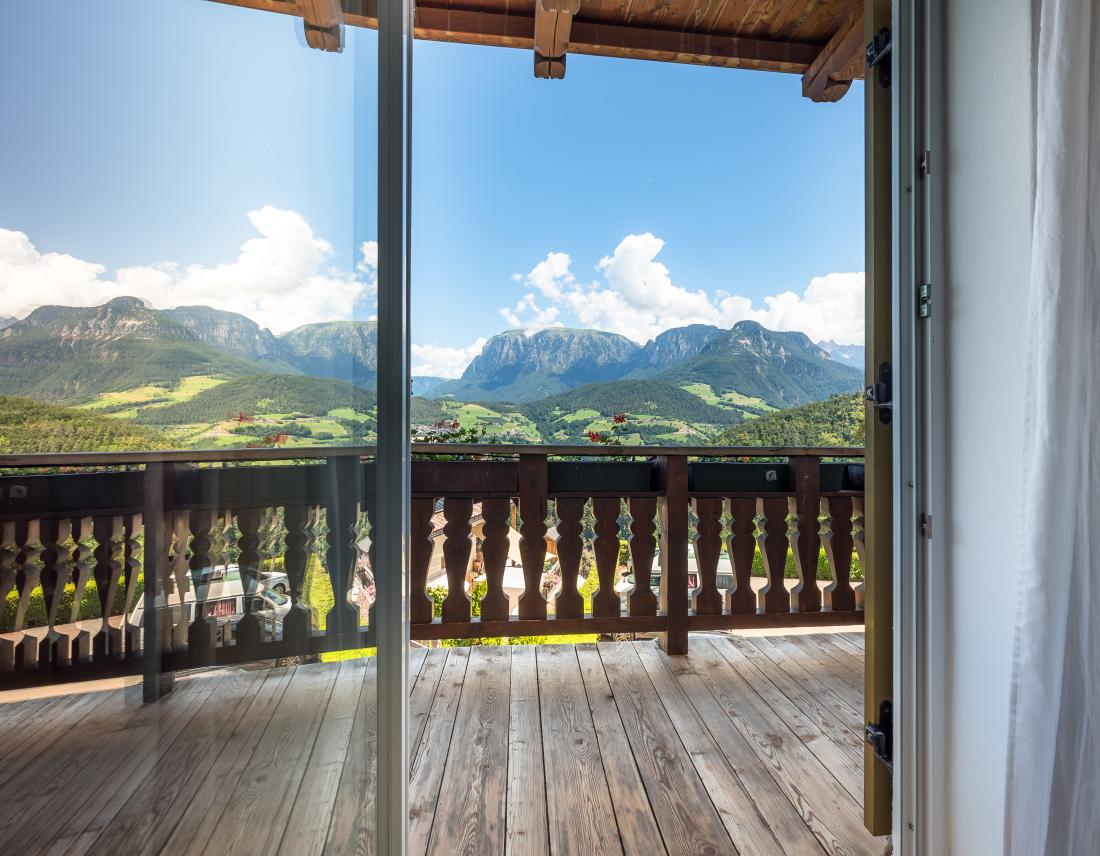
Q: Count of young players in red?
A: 0